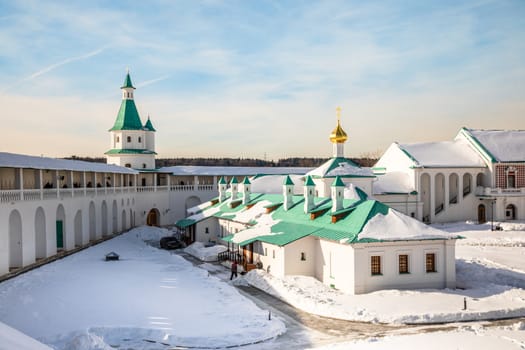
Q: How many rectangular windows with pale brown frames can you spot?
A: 3